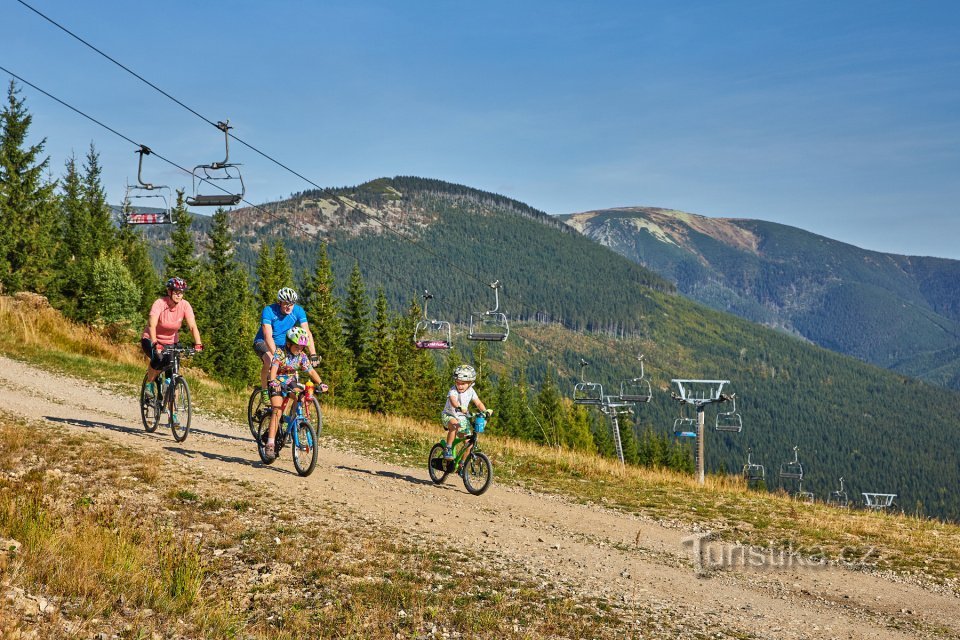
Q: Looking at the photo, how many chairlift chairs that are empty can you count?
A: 12